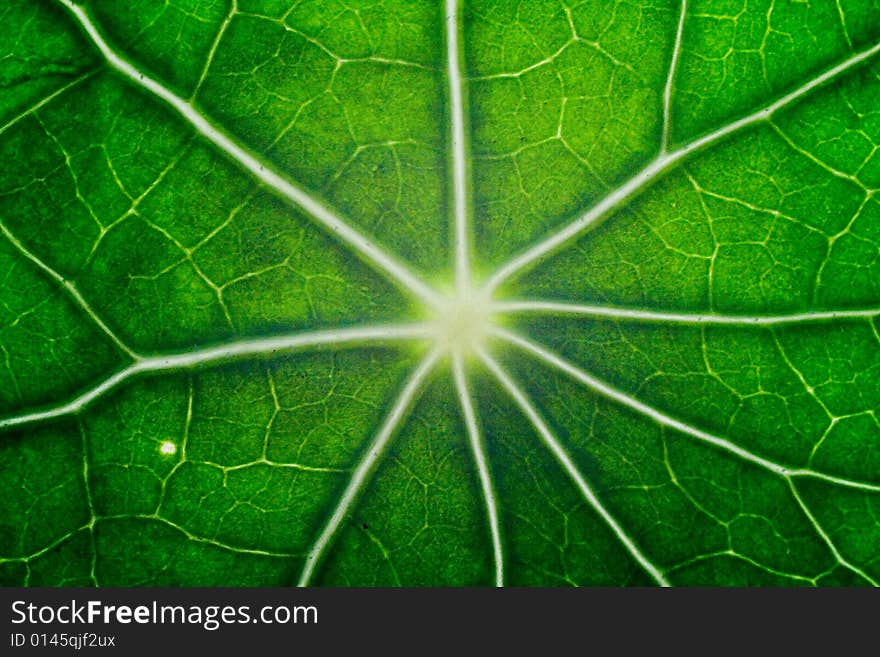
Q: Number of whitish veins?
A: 9